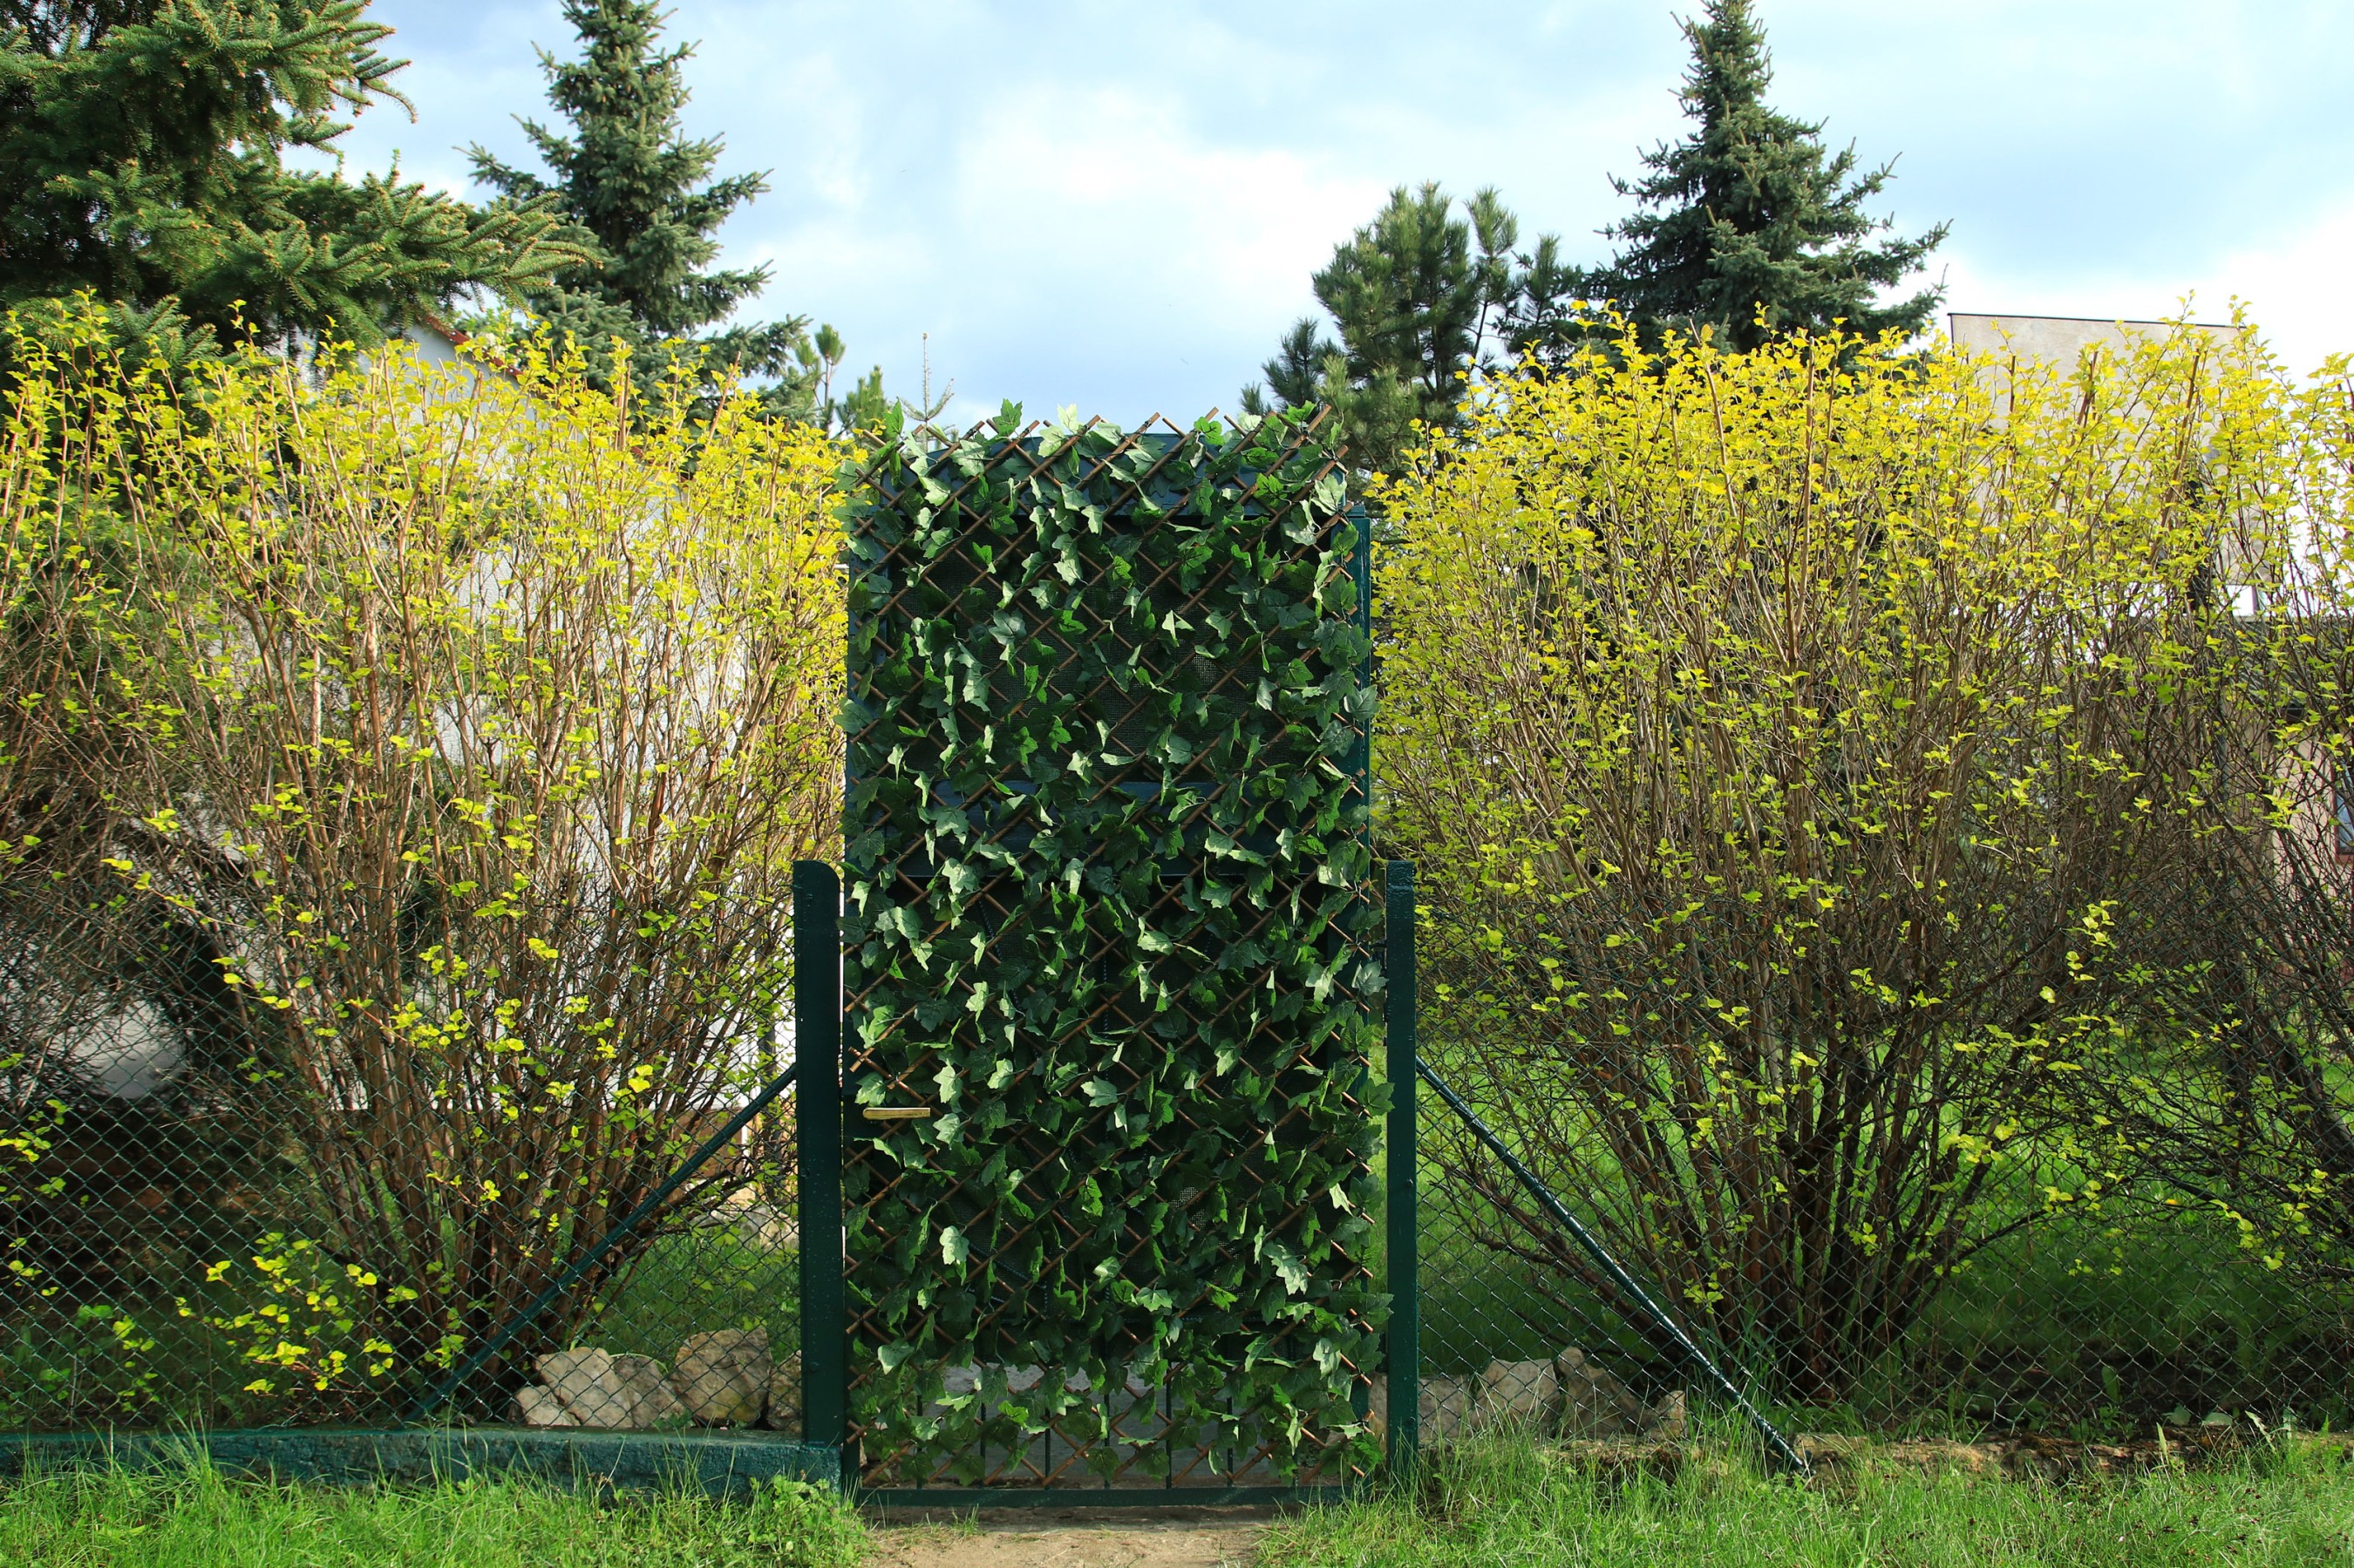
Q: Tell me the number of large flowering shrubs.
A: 2